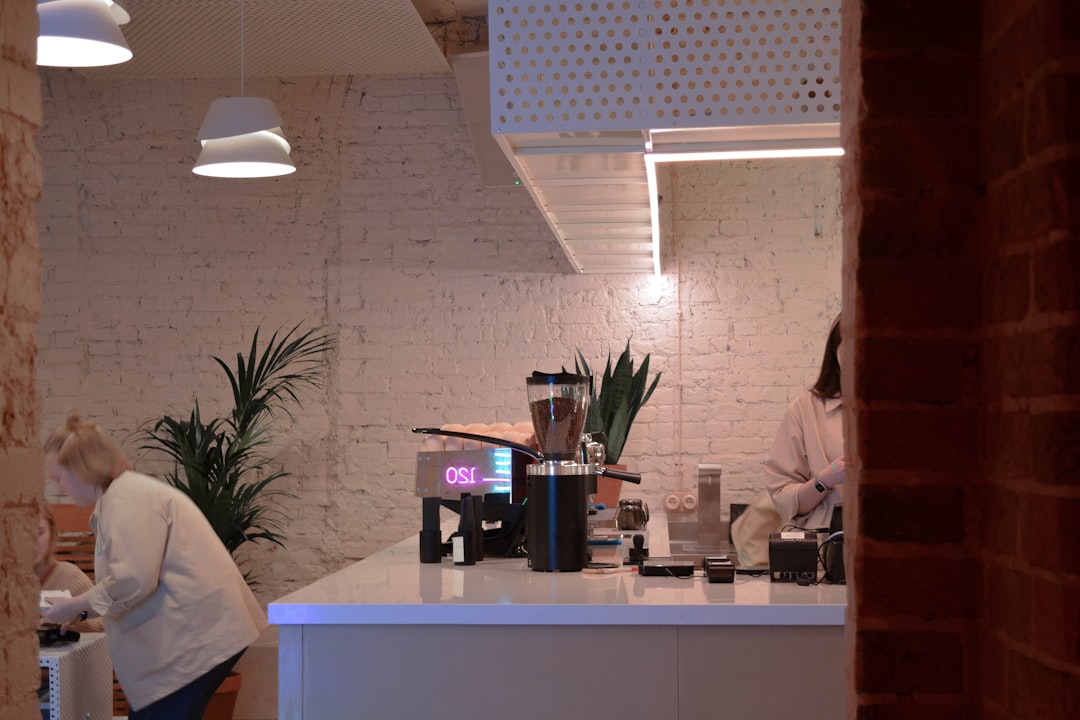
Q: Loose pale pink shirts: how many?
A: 1